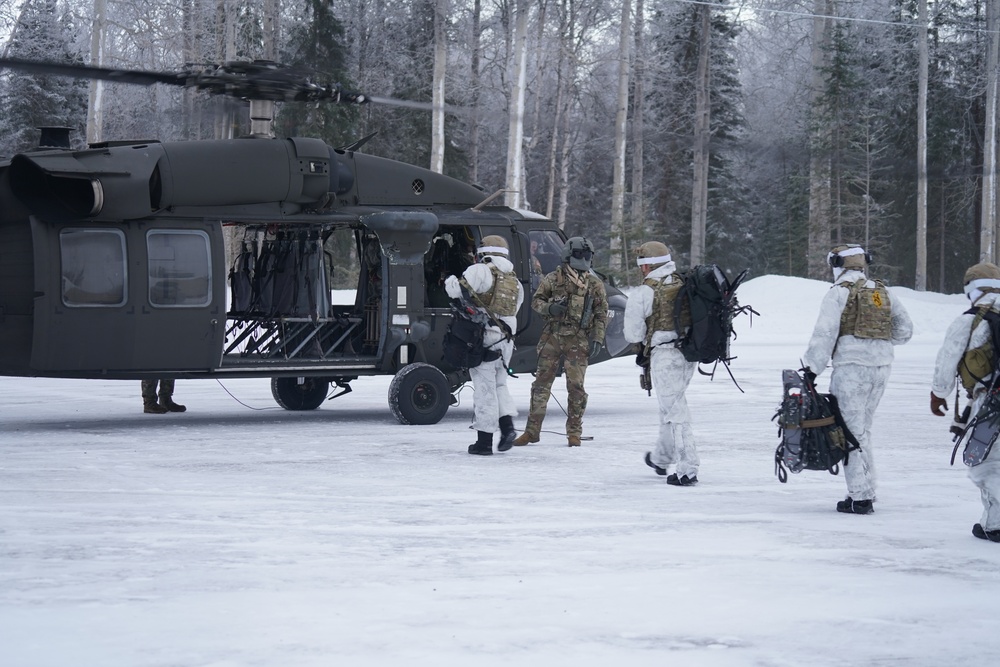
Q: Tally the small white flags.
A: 0